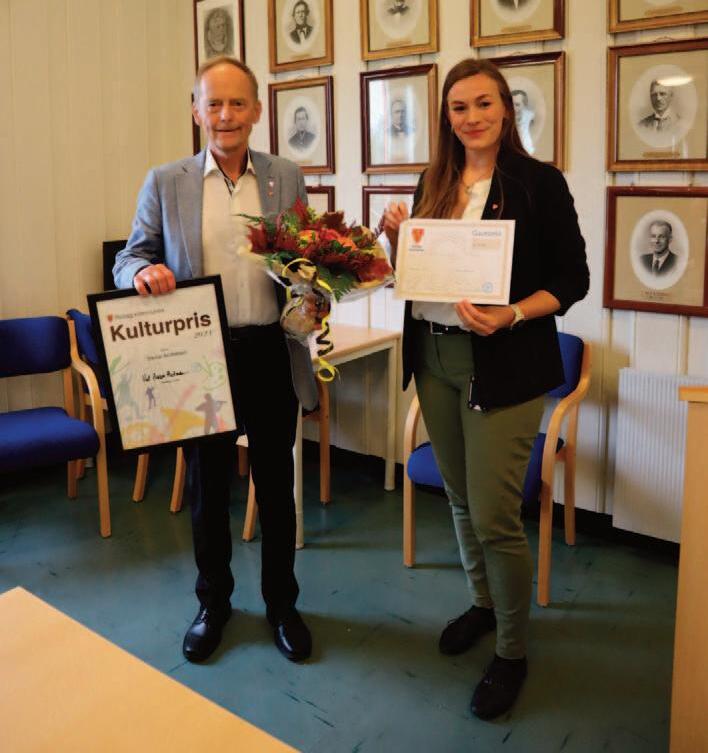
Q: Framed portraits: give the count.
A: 13